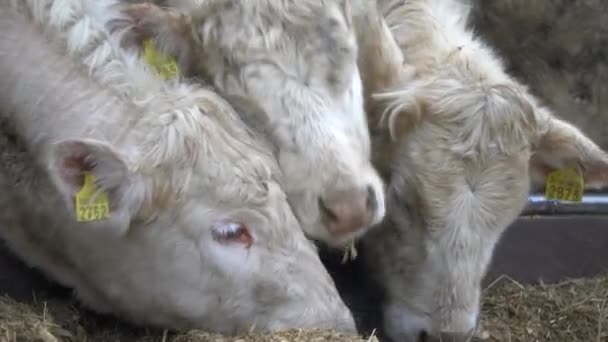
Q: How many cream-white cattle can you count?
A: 3